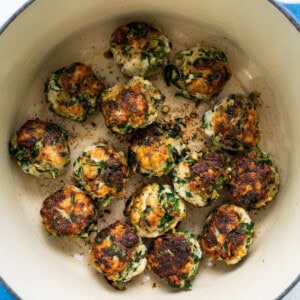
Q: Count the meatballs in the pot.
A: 15